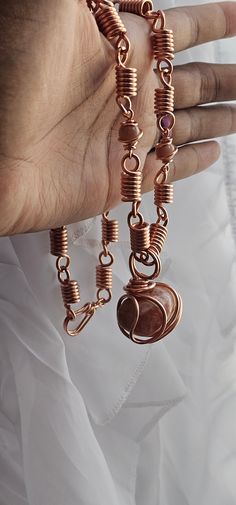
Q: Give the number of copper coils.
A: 13